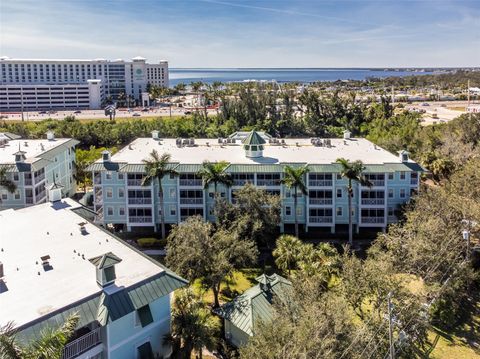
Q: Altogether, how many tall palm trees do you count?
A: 4